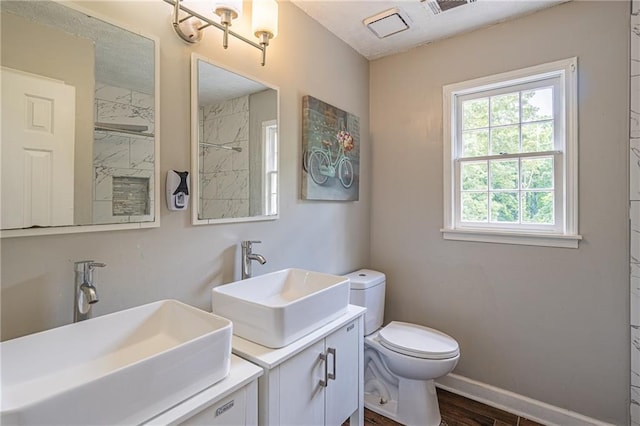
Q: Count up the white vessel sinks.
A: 2